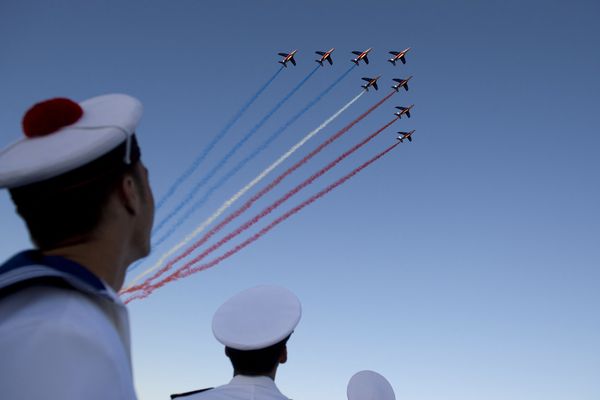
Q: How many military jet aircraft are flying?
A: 8